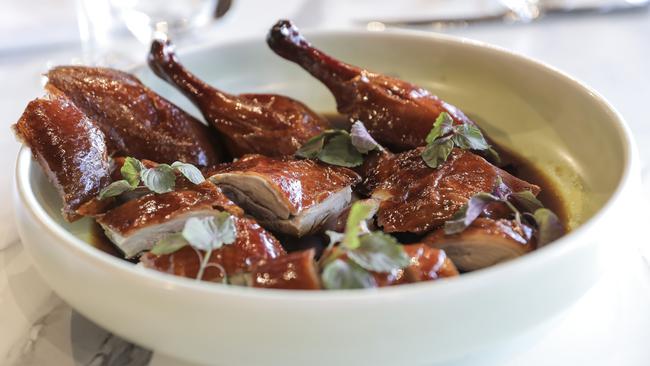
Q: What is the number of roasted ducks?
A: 1